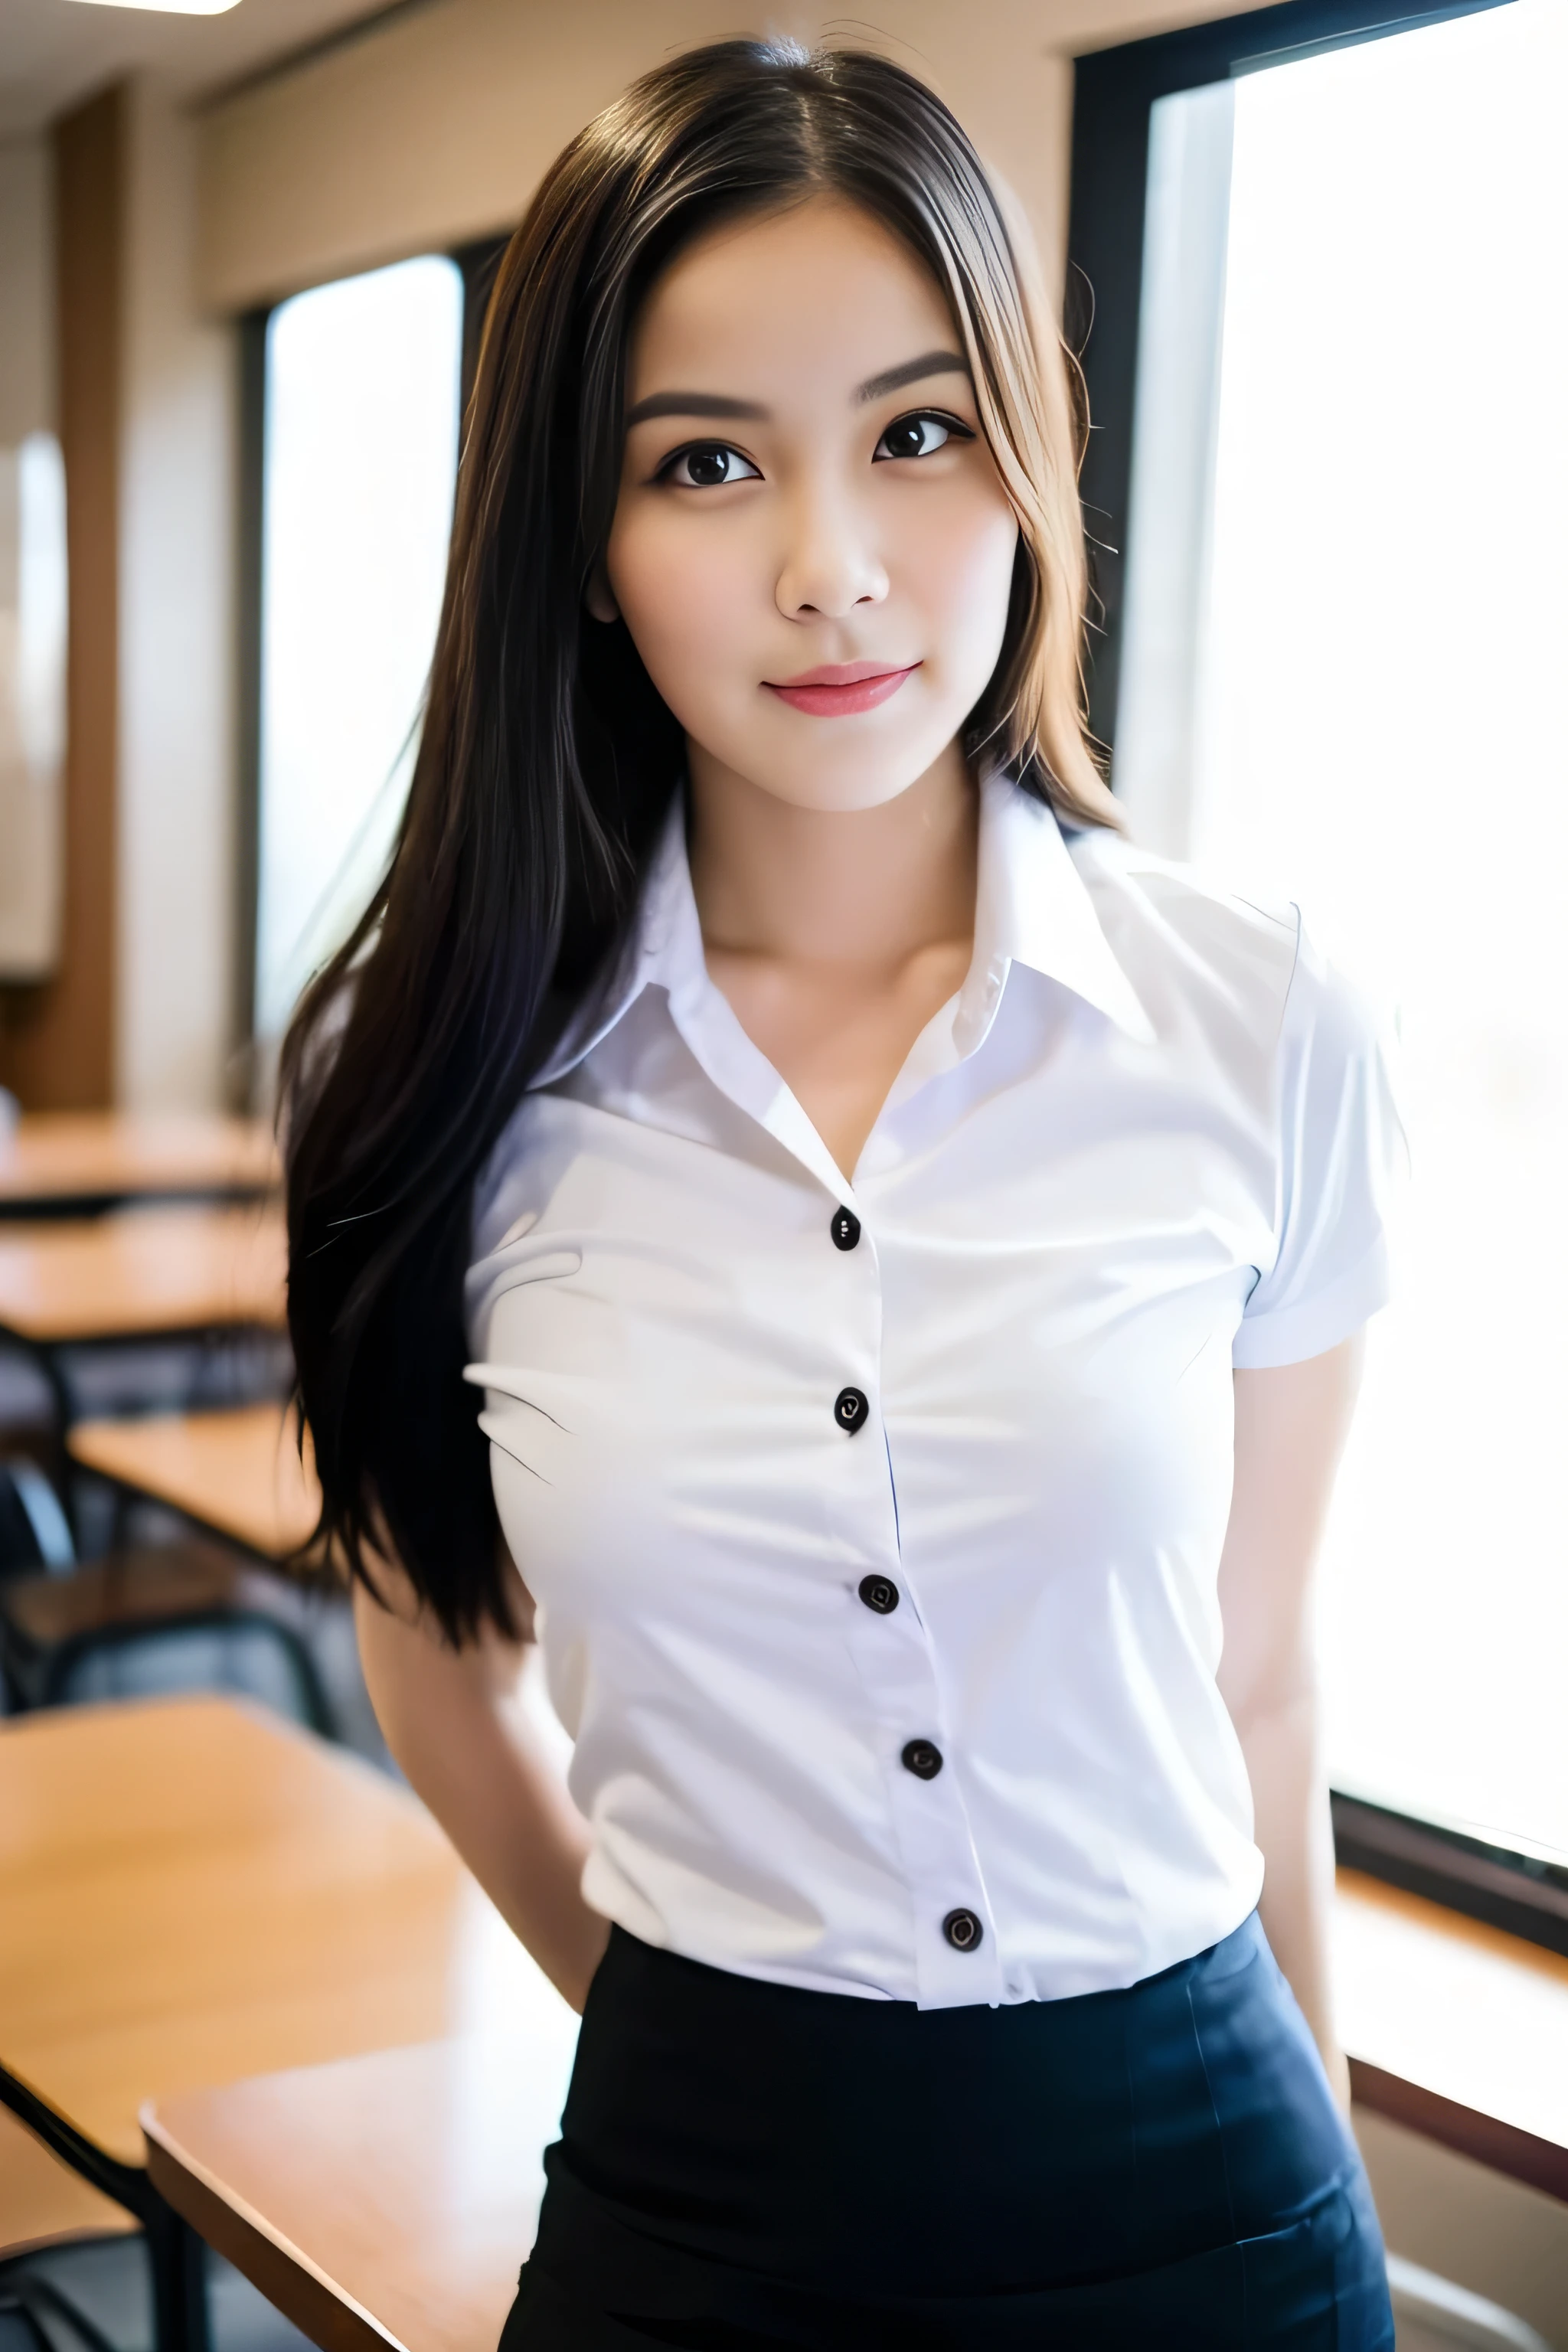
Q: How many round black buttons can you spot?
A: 5